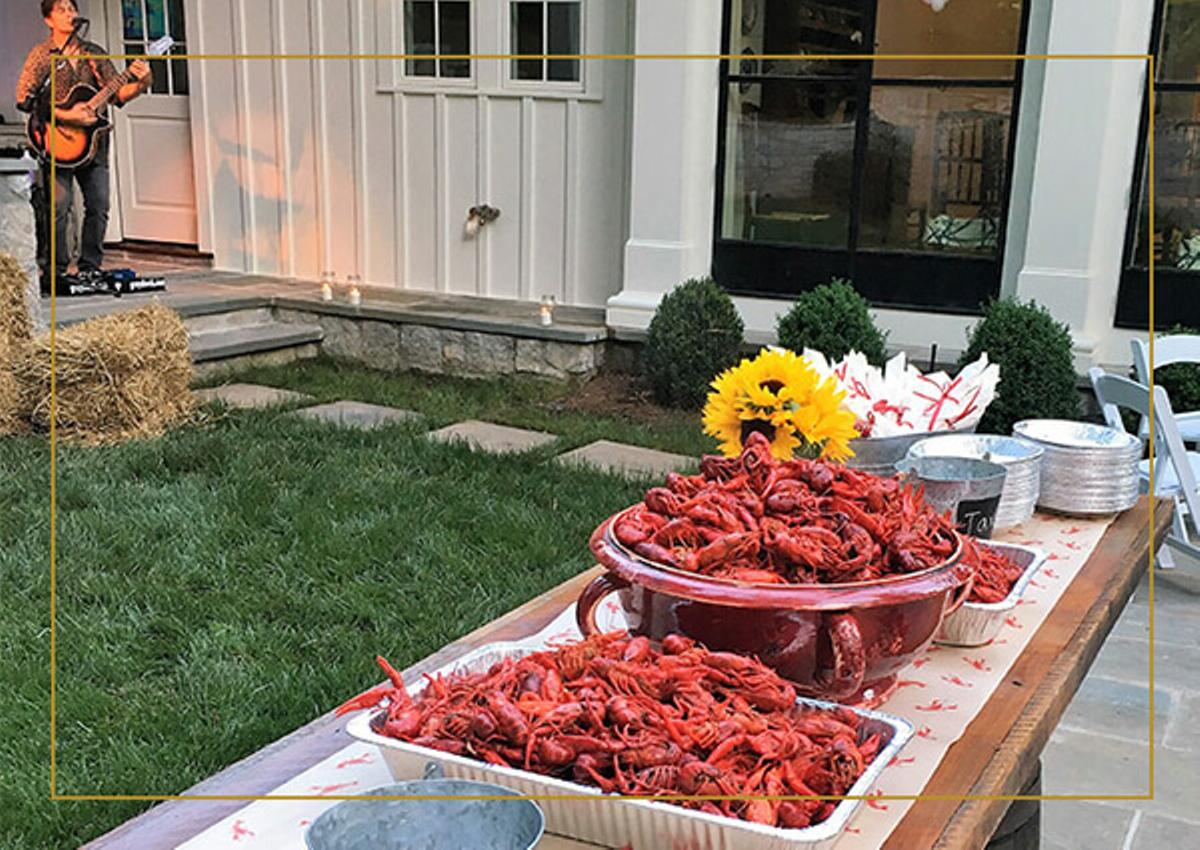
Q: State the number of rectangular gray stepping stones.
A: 4